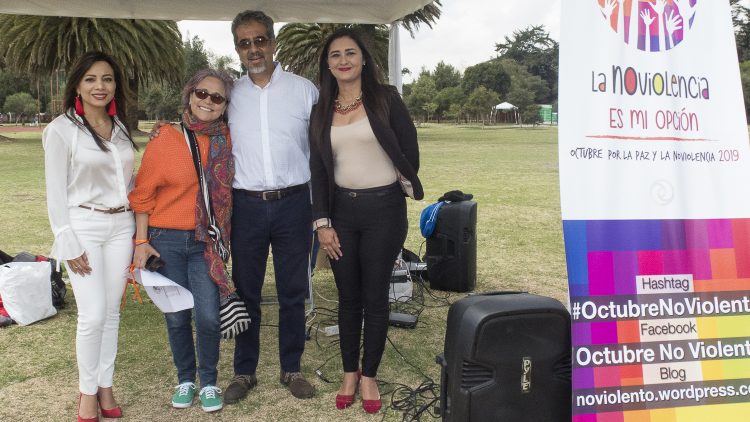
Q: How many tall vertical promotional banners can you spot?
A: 1